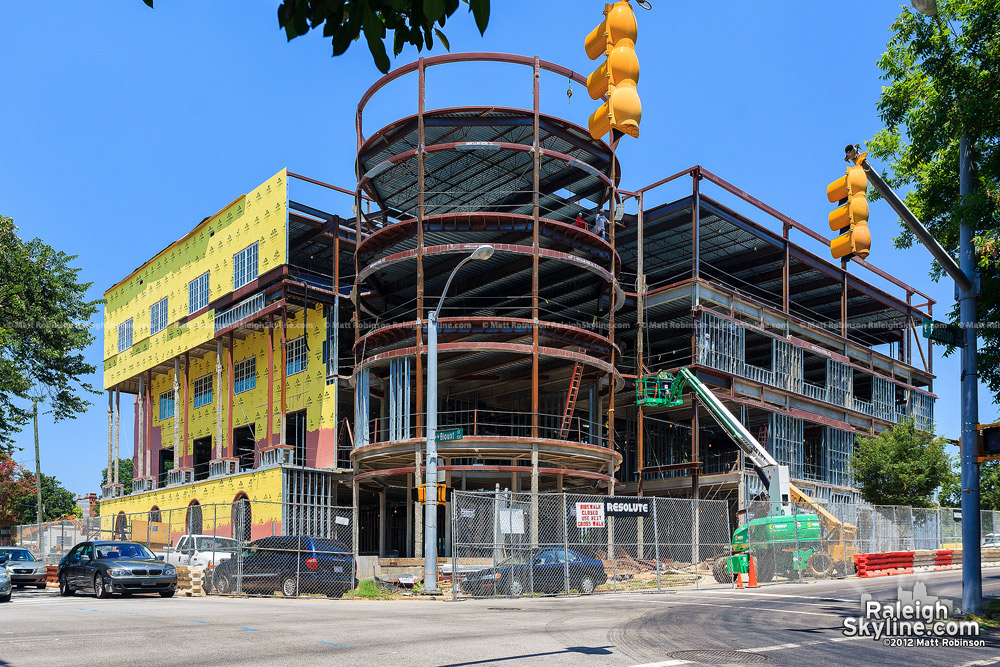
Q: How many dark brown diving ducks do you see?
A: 0